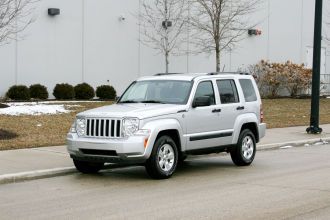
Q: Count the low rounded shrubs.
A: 5